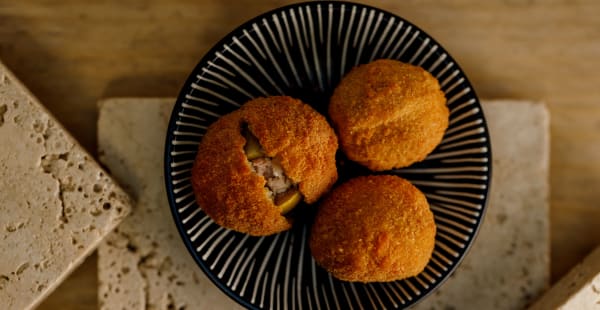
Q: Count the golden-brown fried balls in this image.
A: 3